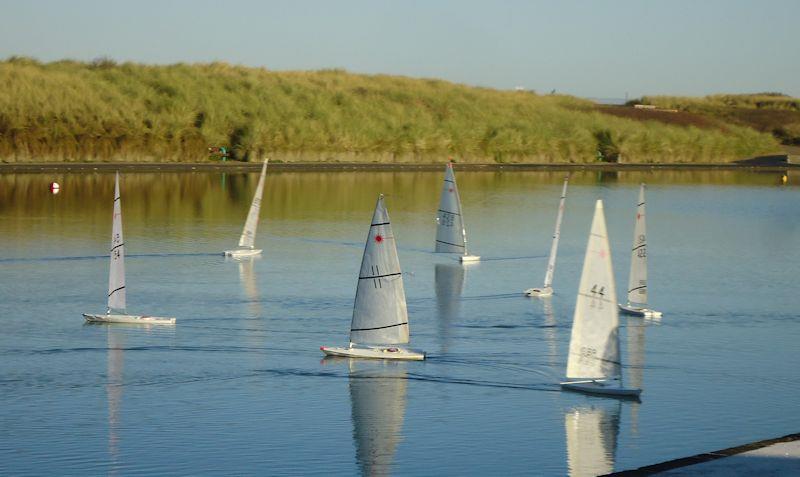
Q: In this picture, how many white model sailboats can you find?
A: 7